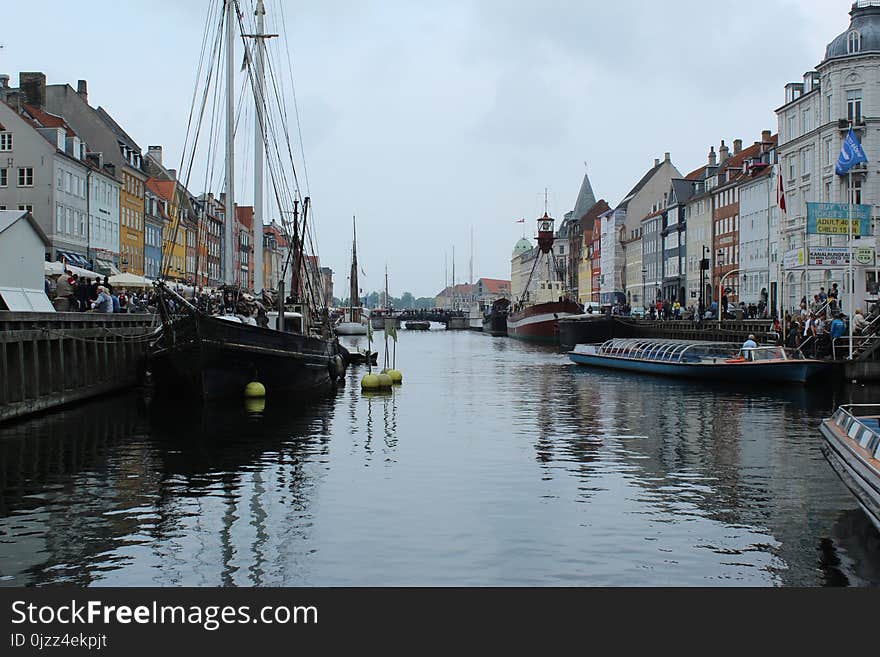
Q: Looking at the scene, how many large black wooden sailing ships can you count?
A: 1